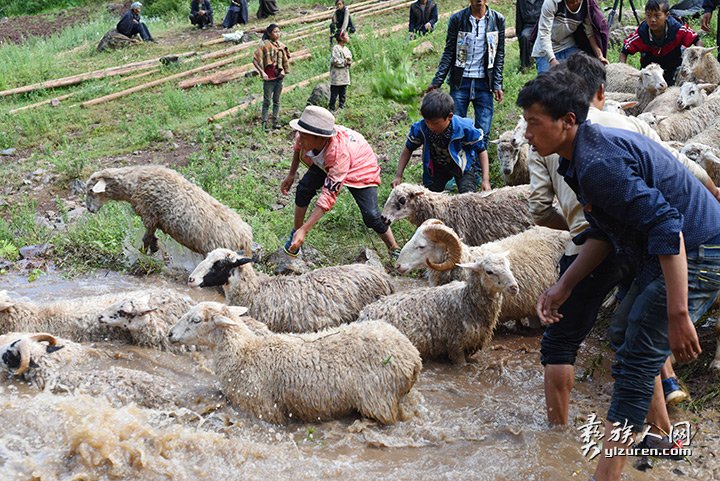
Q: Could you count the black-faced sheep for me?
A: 2